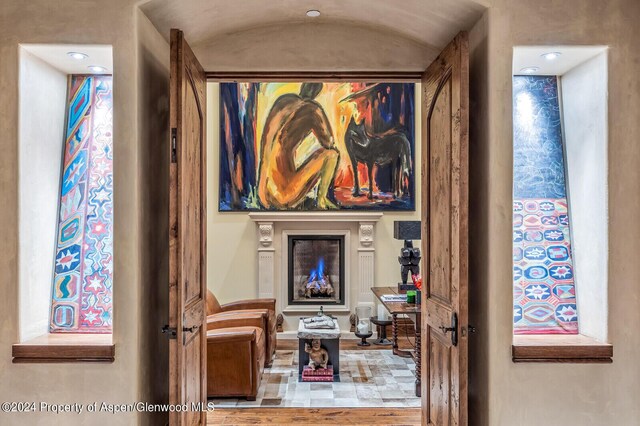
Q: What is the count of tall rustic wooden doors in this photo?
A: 2